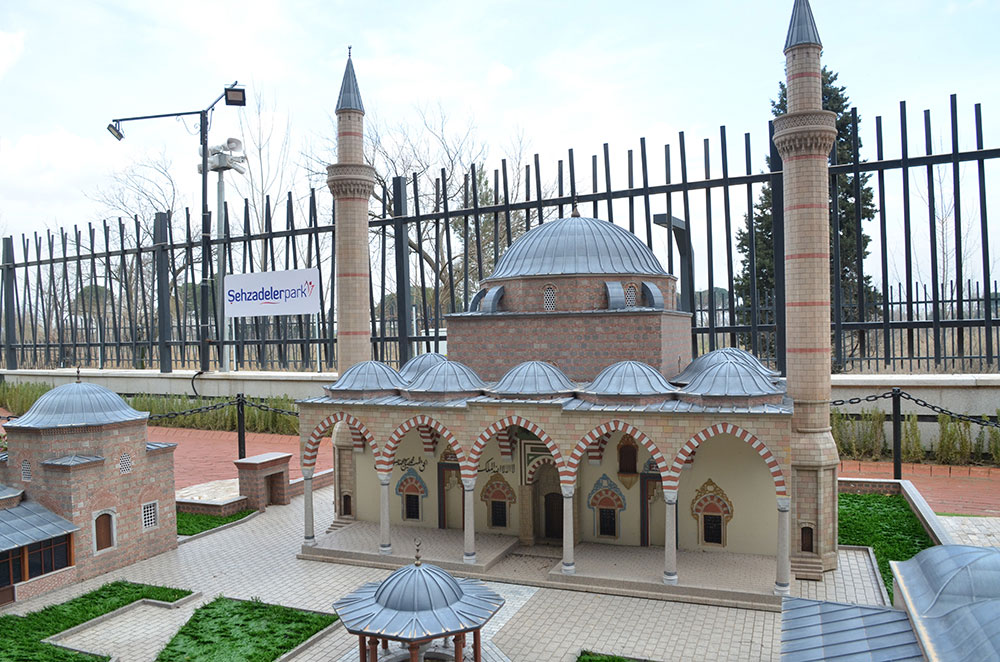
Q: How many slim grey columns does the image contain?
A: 6